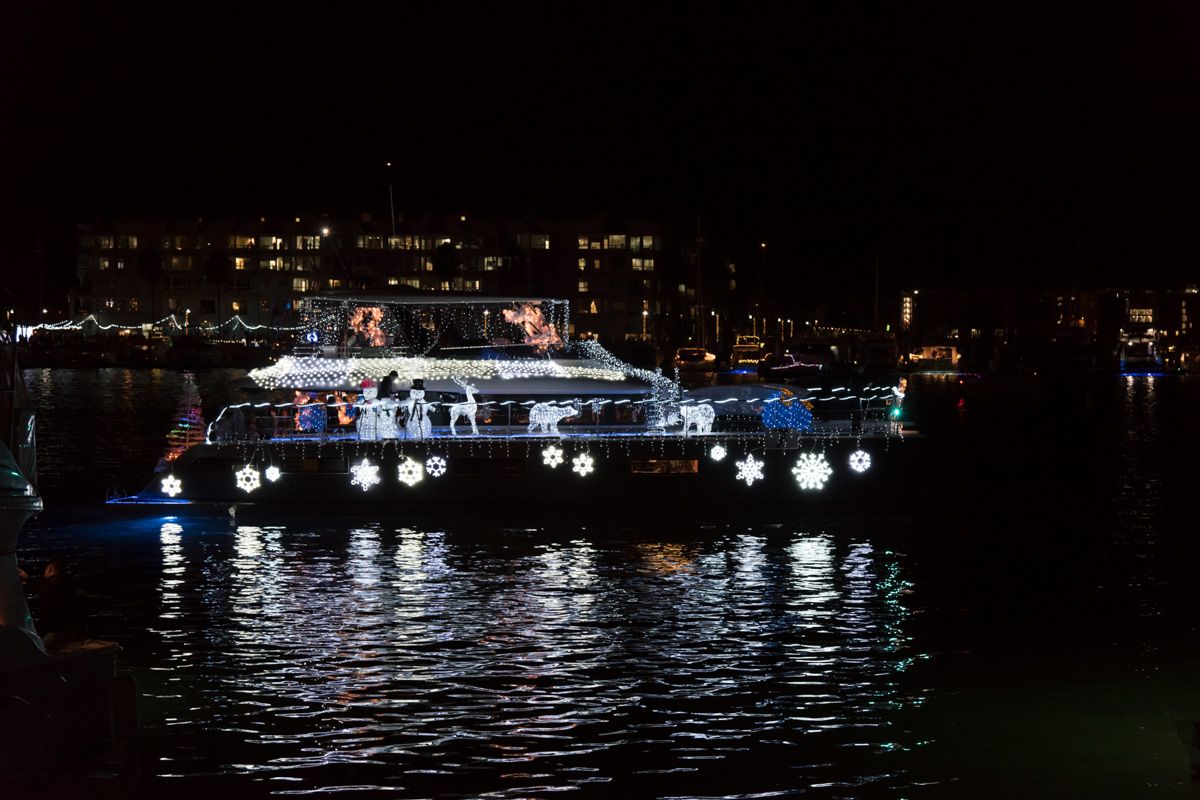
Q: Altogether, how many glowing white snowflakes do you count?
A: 12